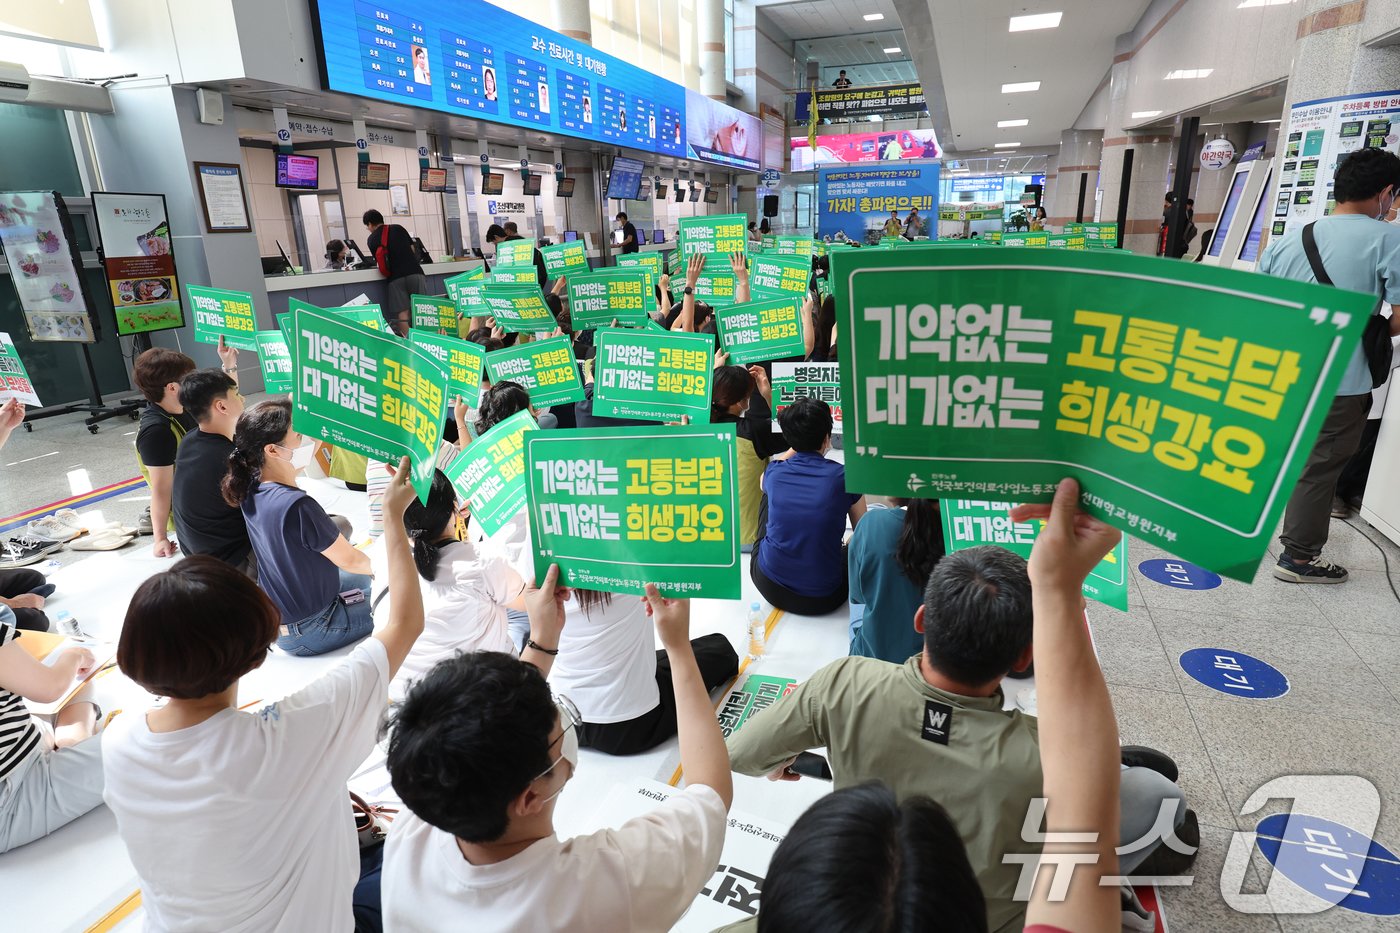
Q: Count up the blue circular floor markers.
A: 3